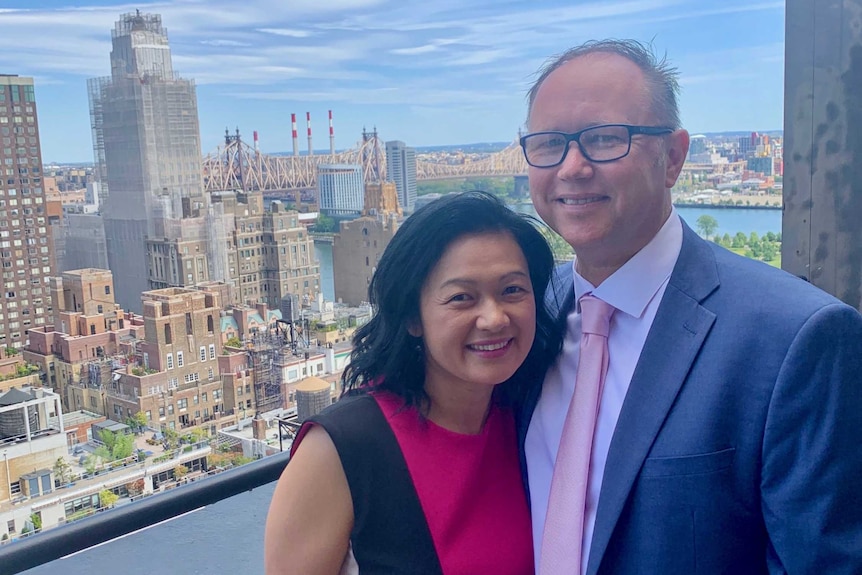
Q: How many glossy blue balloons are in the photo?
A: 0